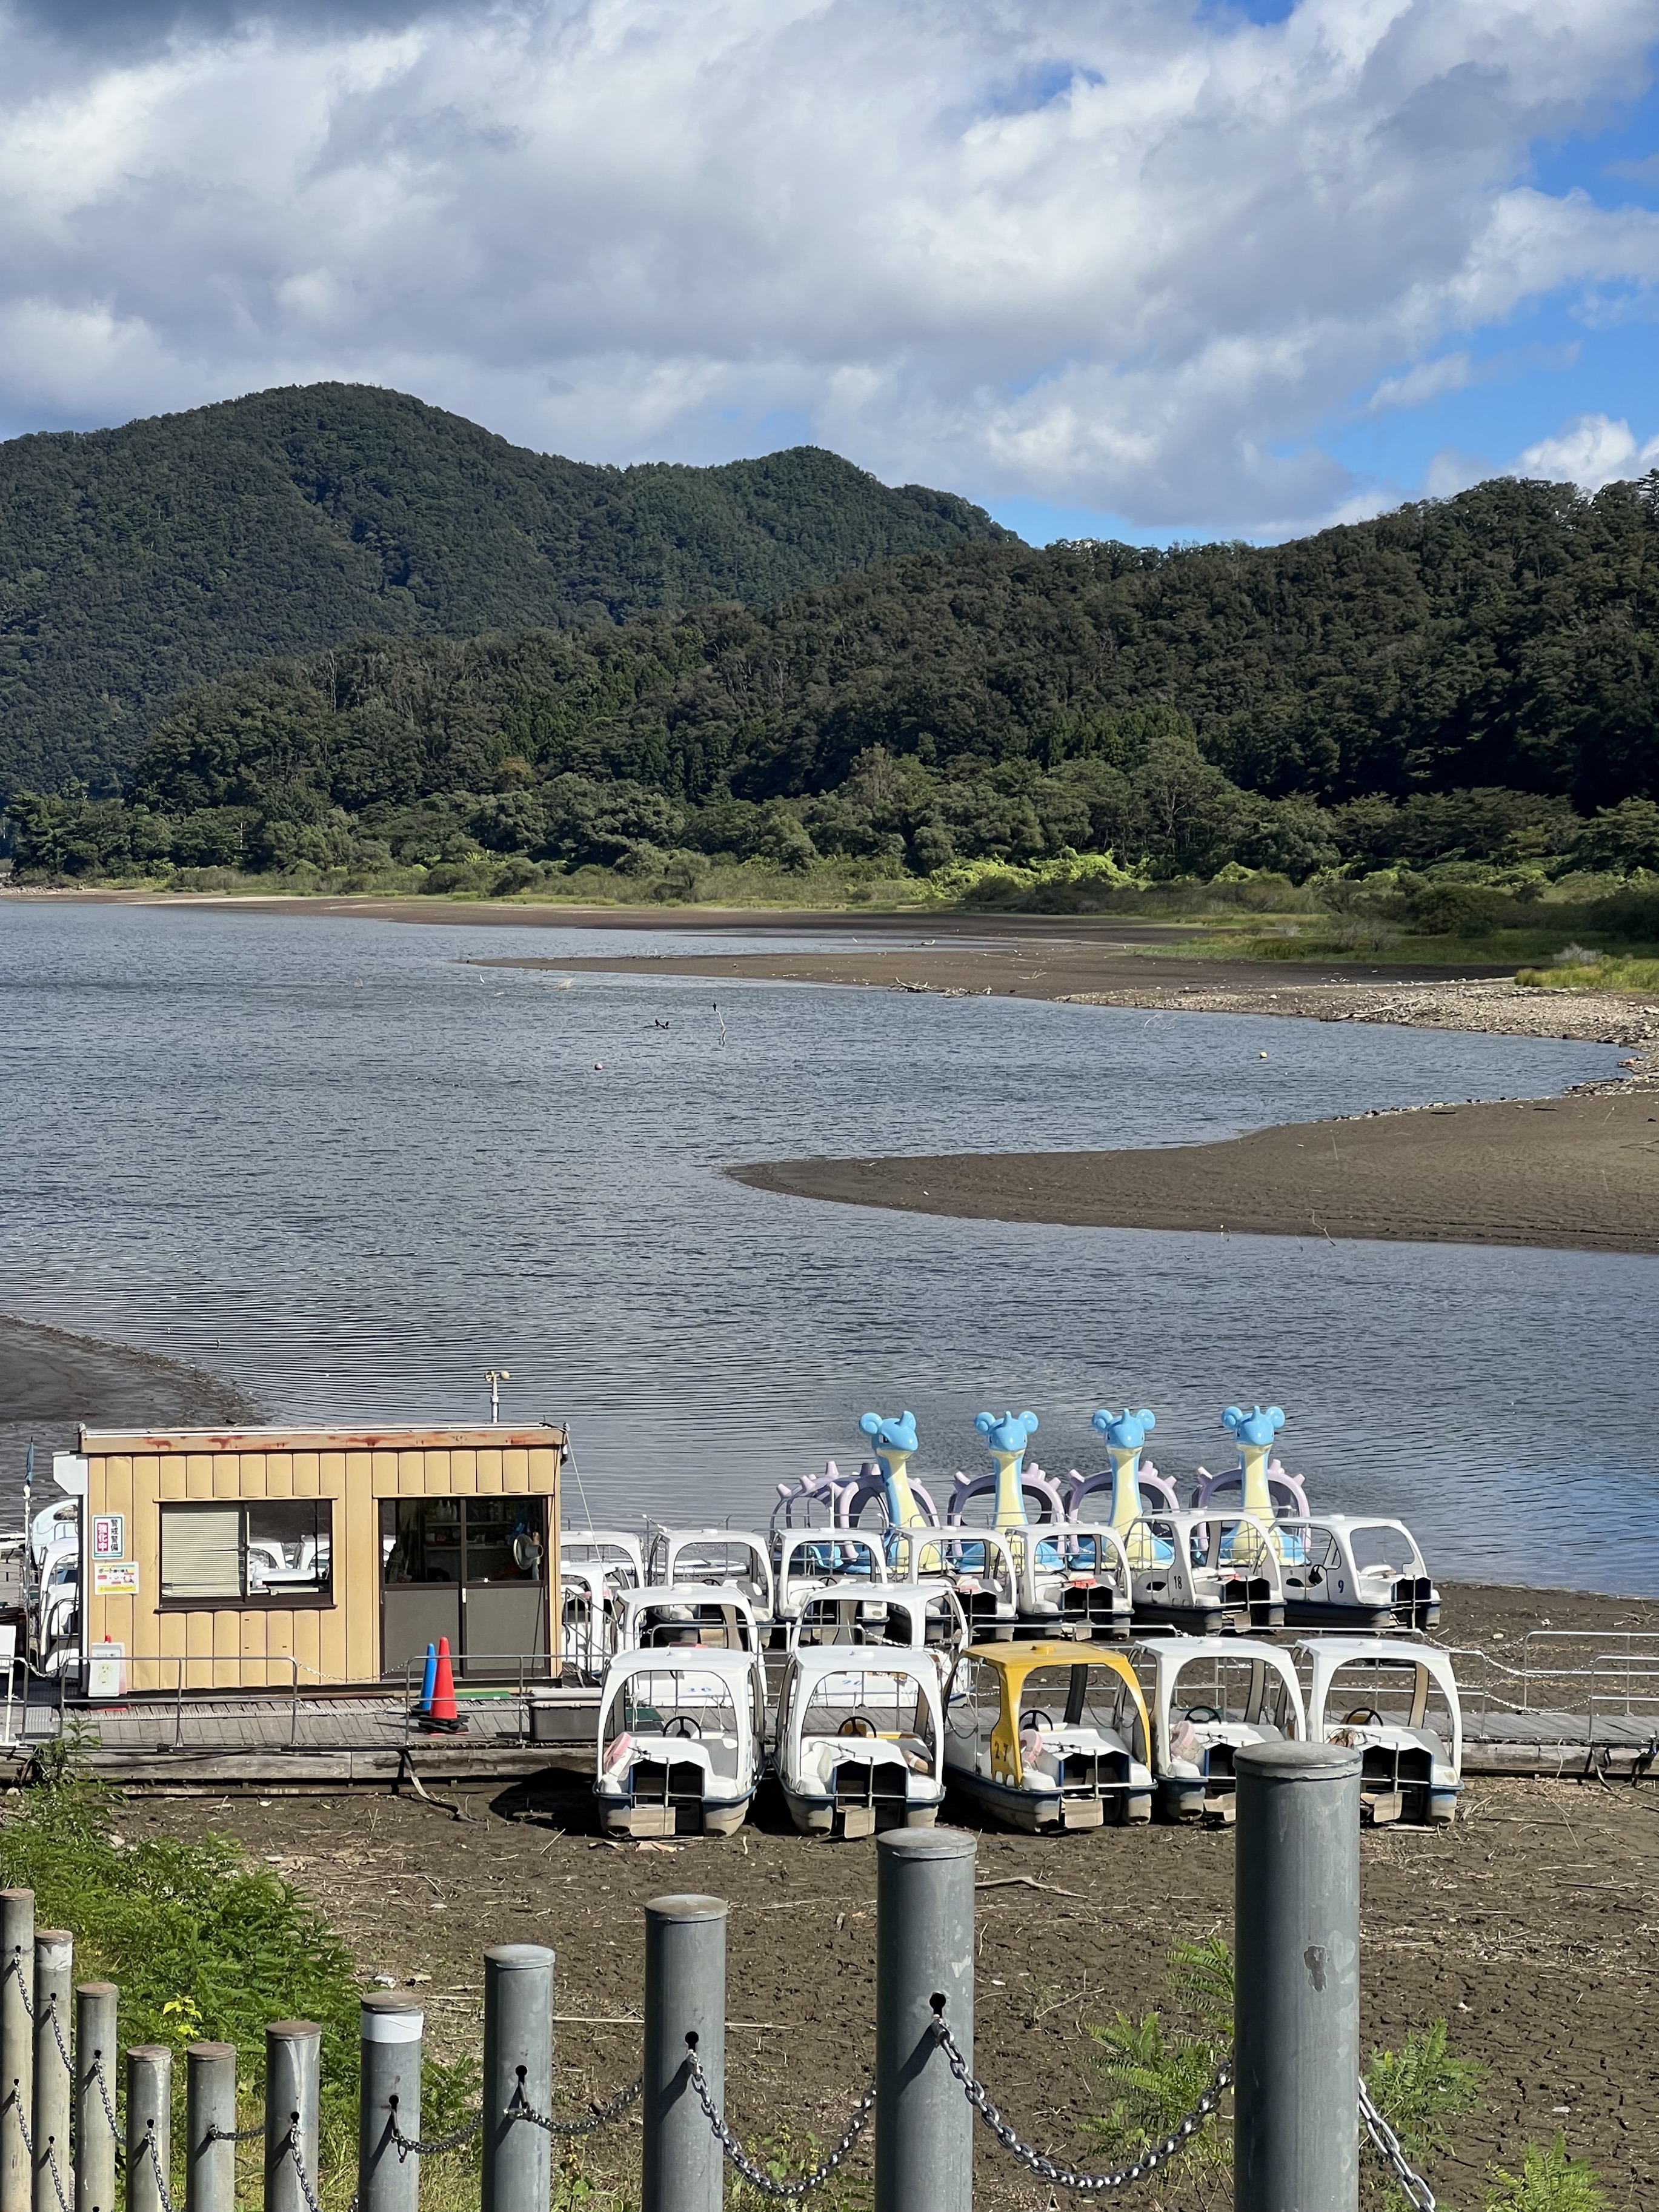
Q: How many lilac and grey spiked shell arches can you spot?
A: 4